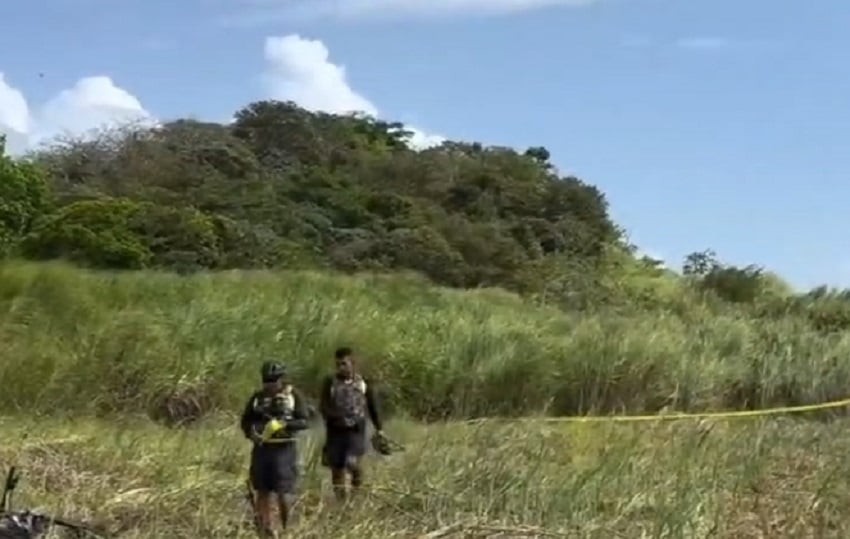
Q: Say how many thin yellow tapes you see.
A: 1